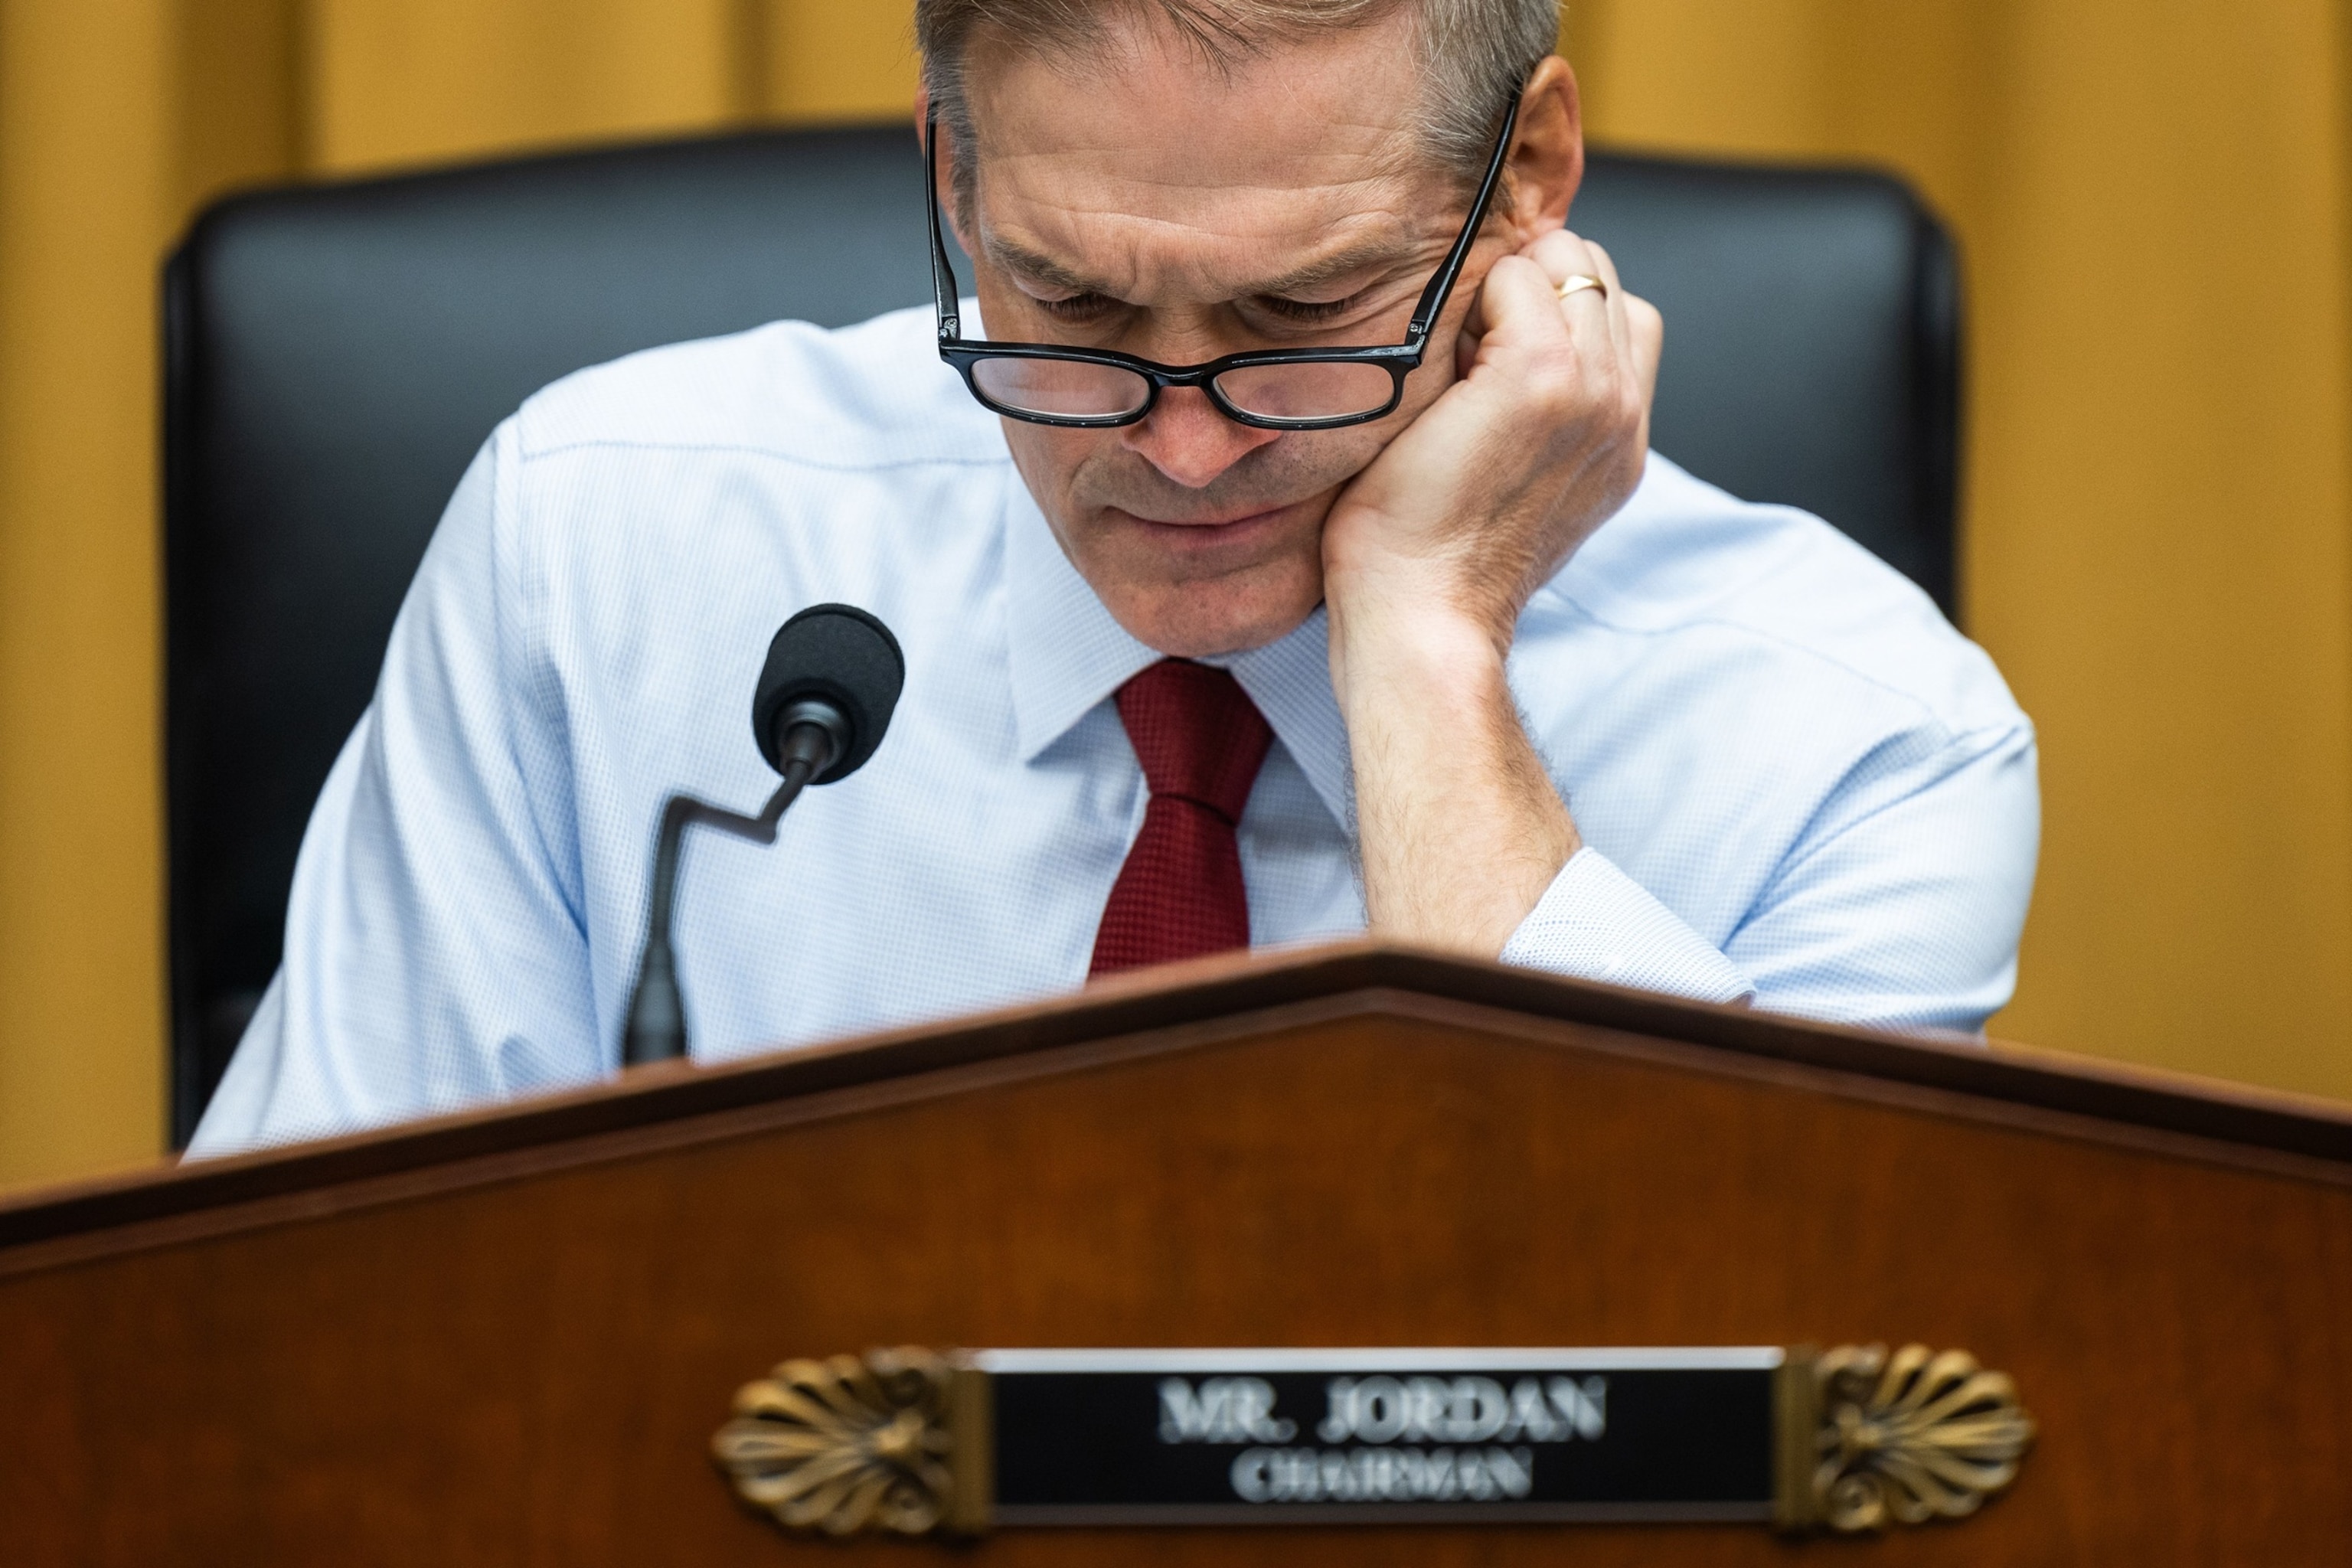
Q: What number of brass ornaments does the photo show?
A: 2